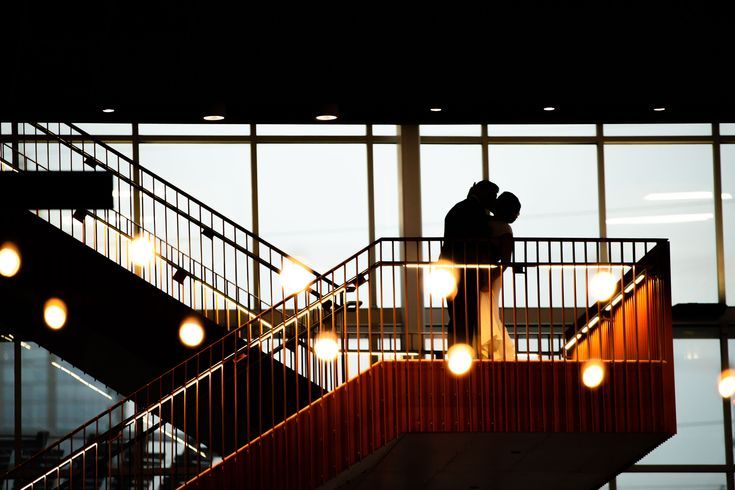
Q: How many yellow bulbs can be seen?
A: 11